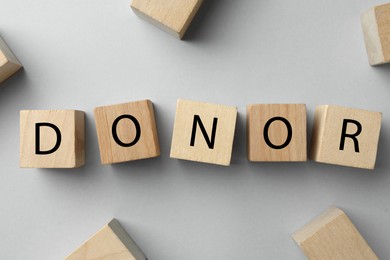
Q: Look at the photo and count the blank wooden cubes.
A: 5